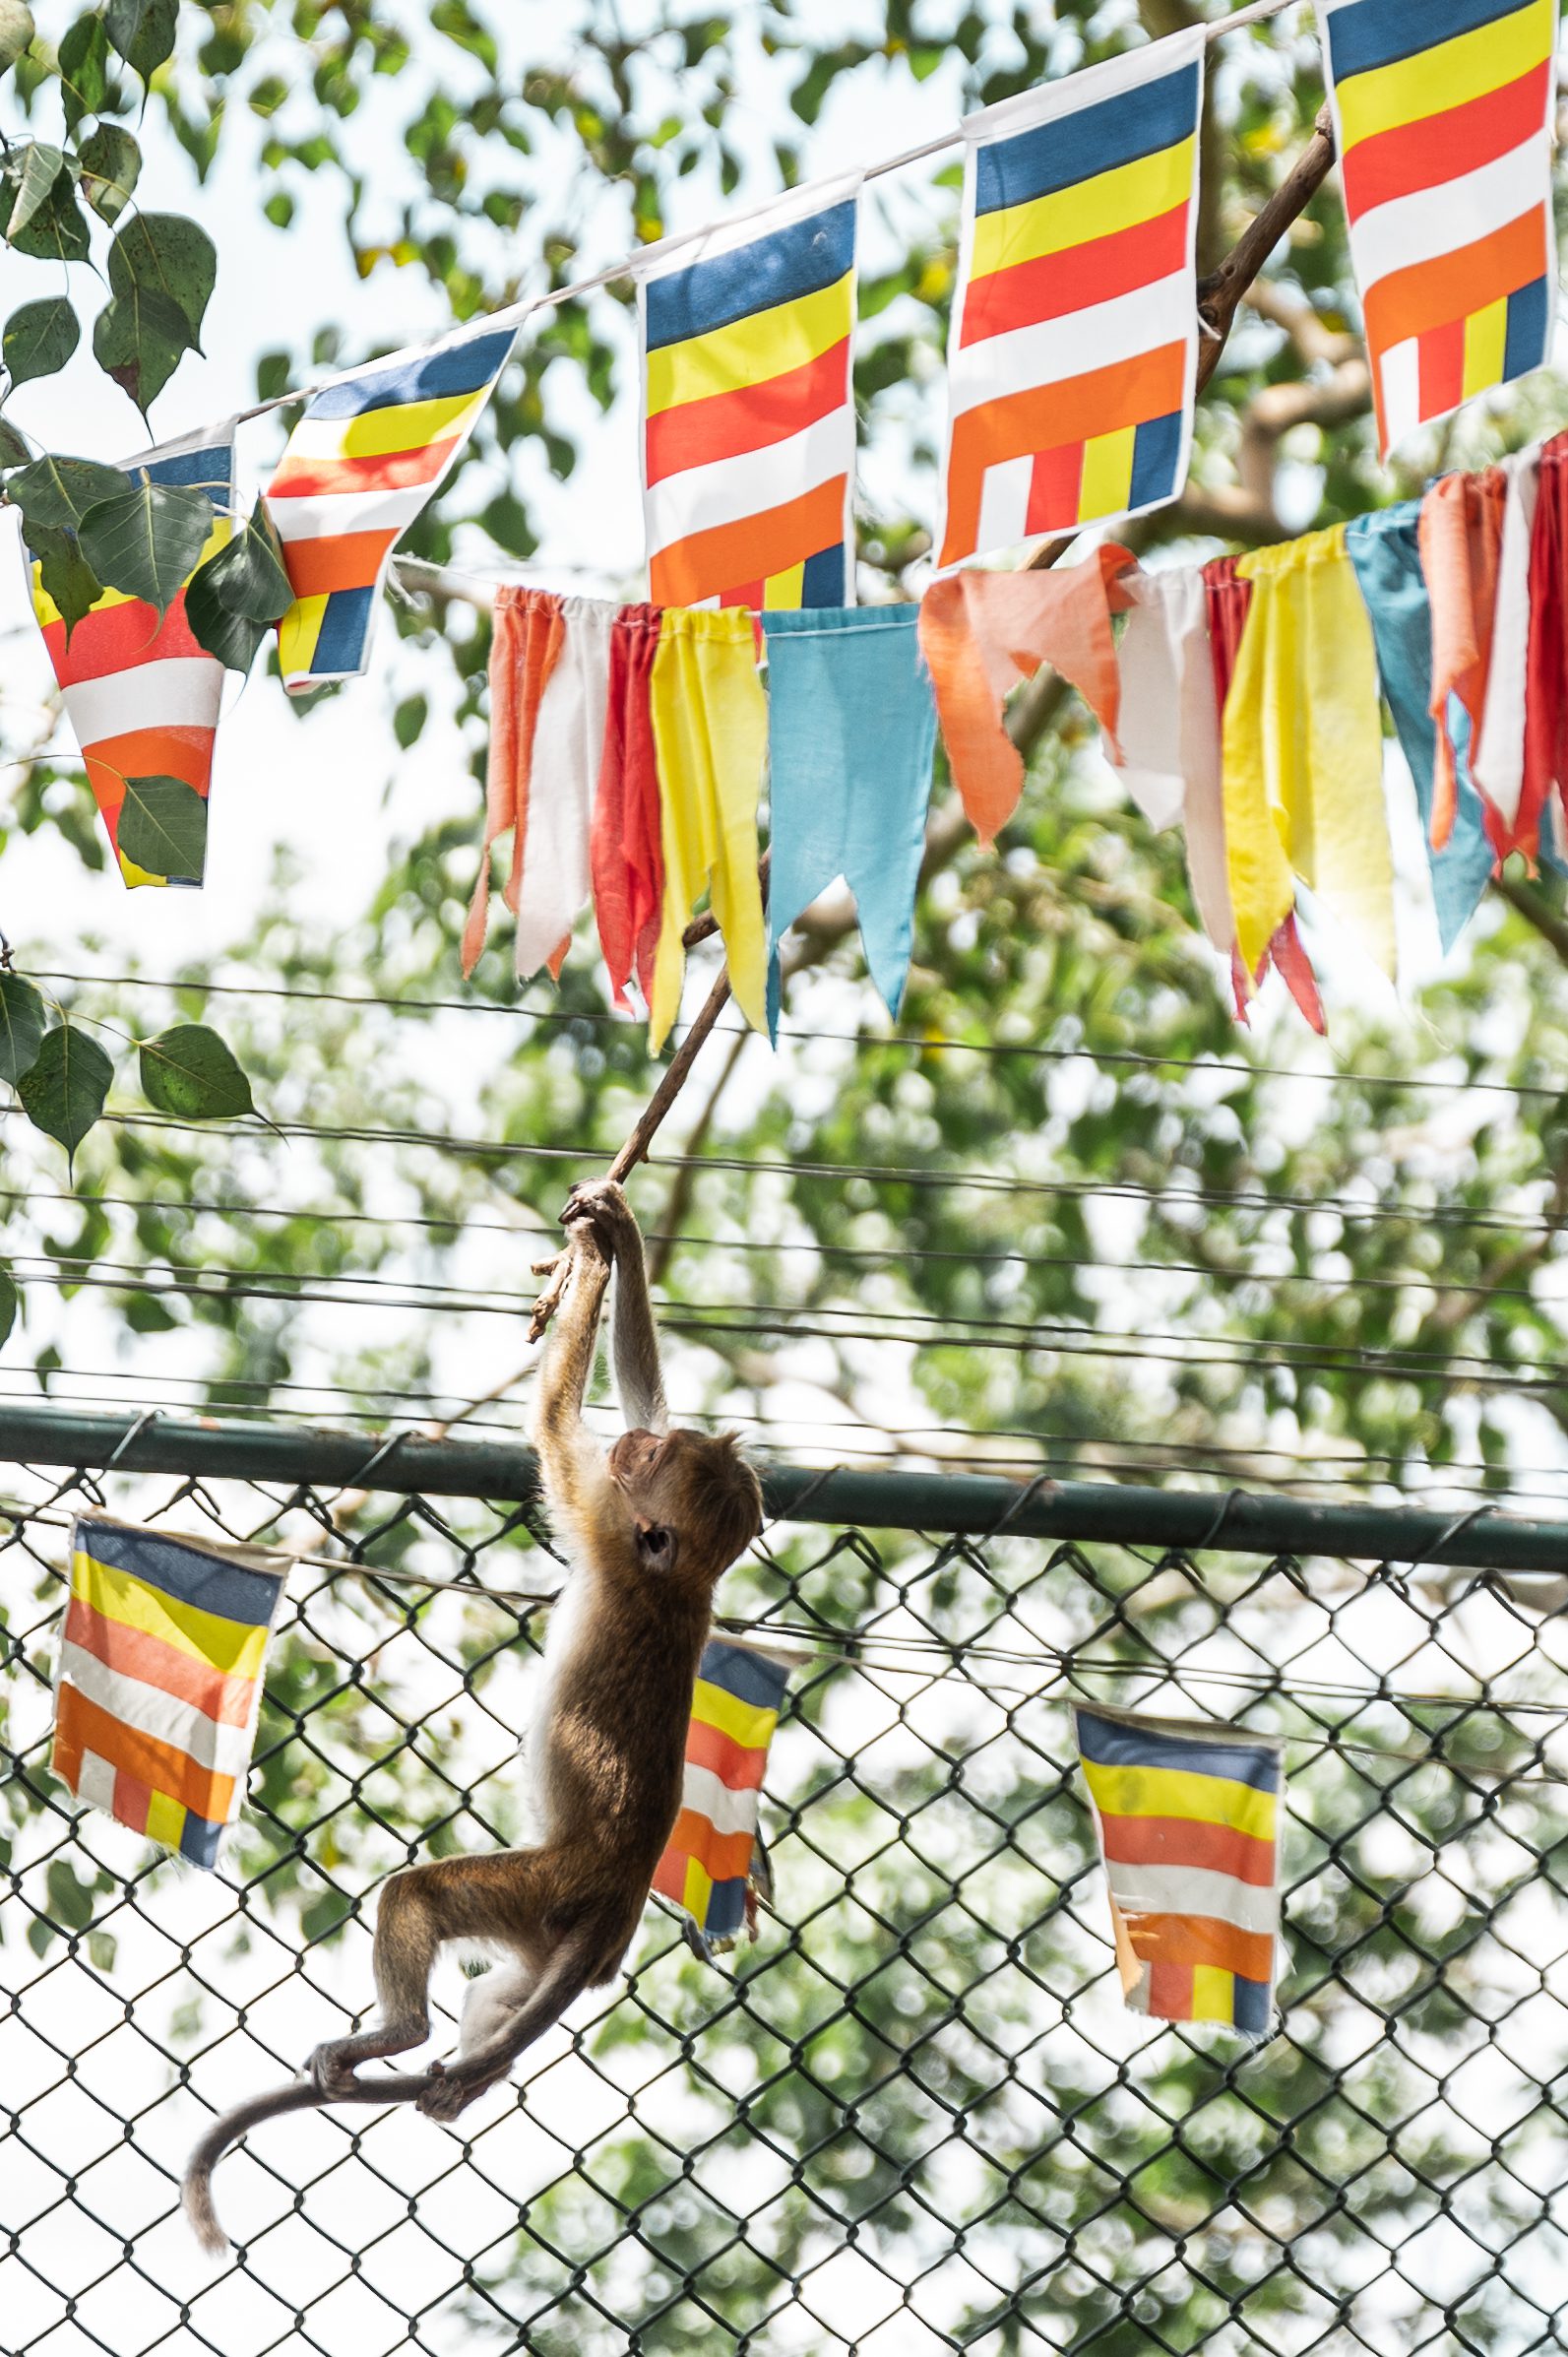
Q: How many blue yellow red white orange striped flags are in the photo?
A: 8